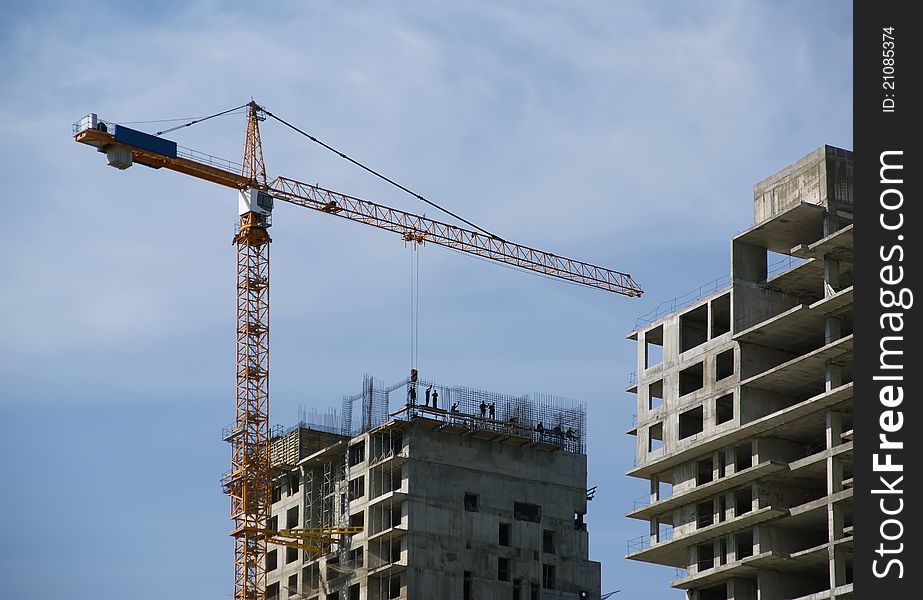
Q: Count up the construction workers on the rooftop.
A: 10